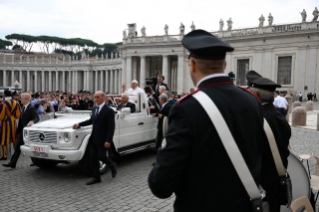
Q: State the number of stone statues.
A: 11